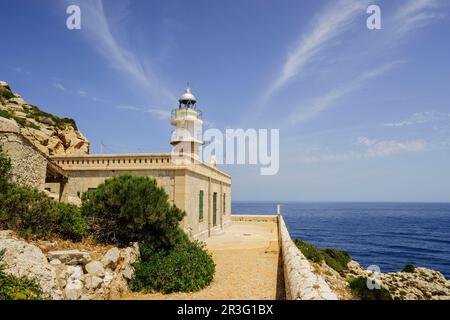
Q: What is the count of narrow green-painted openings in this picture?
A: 3